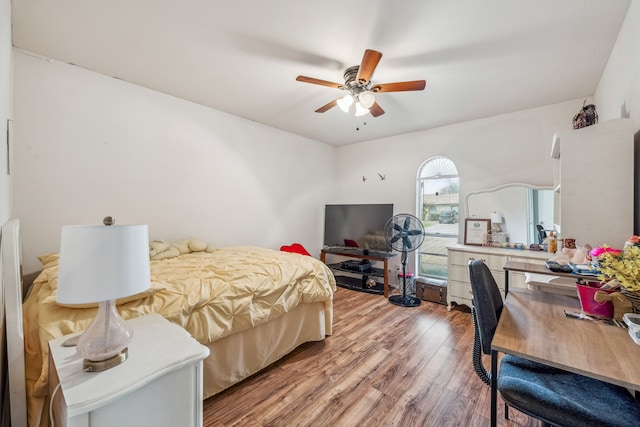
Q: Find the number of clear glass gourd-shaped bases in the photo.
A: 1